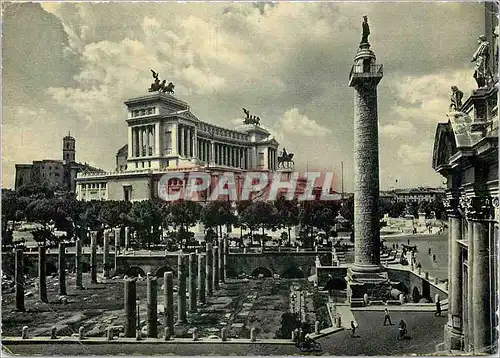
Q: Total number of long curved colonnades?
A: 1